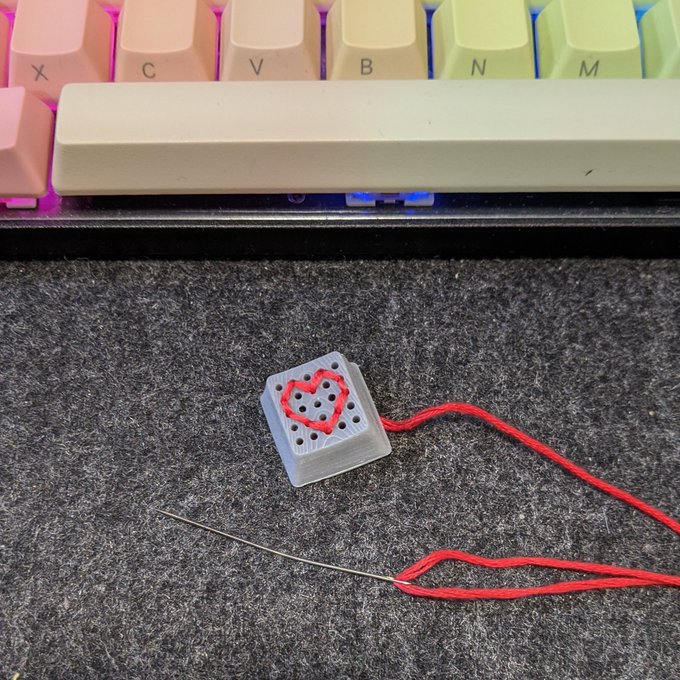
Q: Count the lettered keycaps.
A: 6